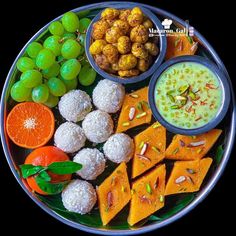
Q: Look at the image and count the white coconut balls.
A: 7